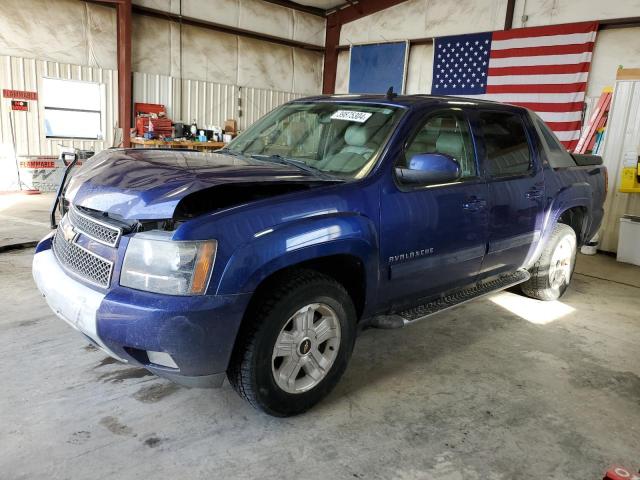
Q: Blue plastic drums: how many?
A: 0